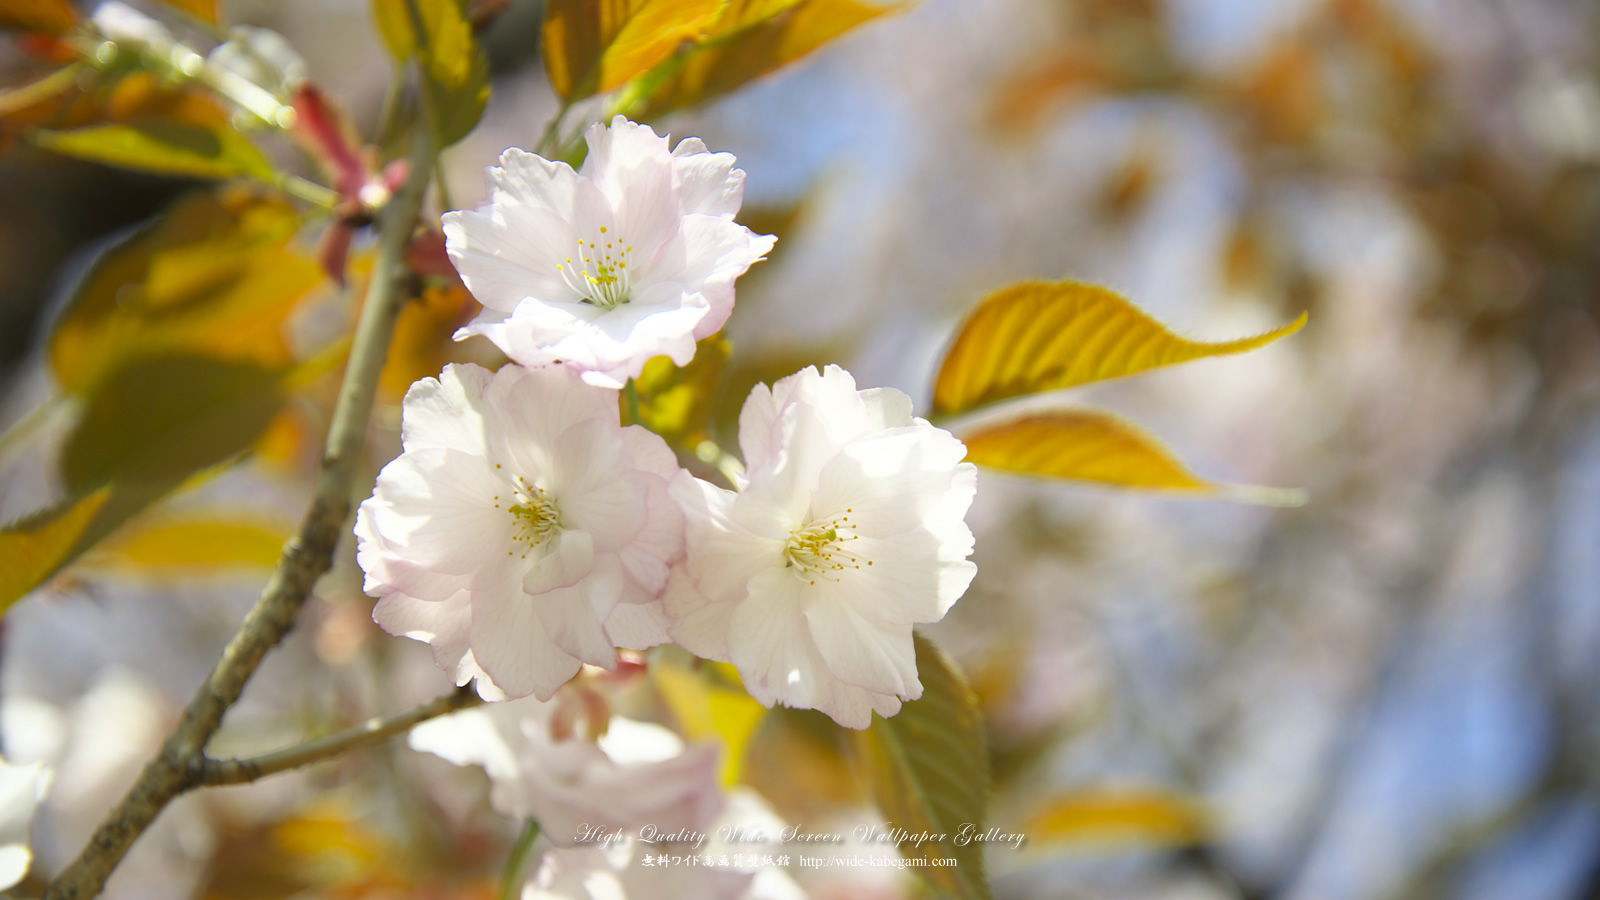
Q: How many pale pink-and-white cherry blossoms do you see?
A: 3